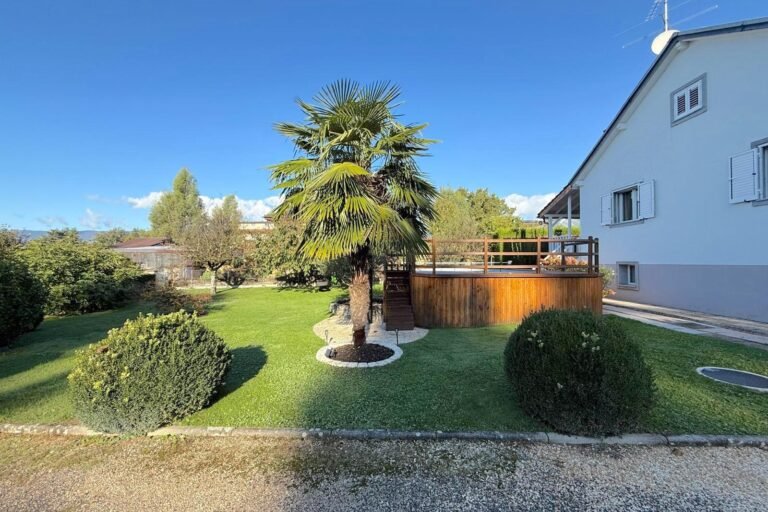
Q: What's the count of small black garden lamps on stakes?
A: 2